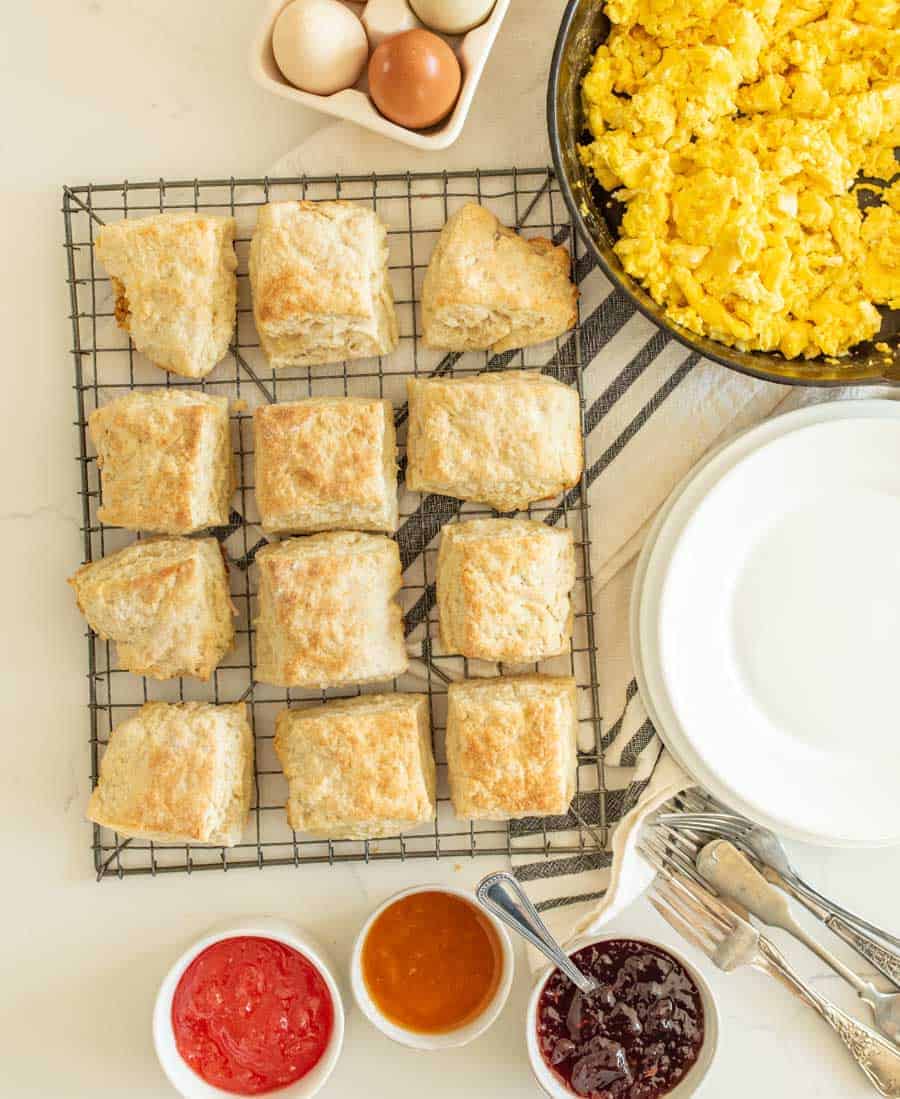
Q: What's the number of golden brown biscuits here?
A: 12